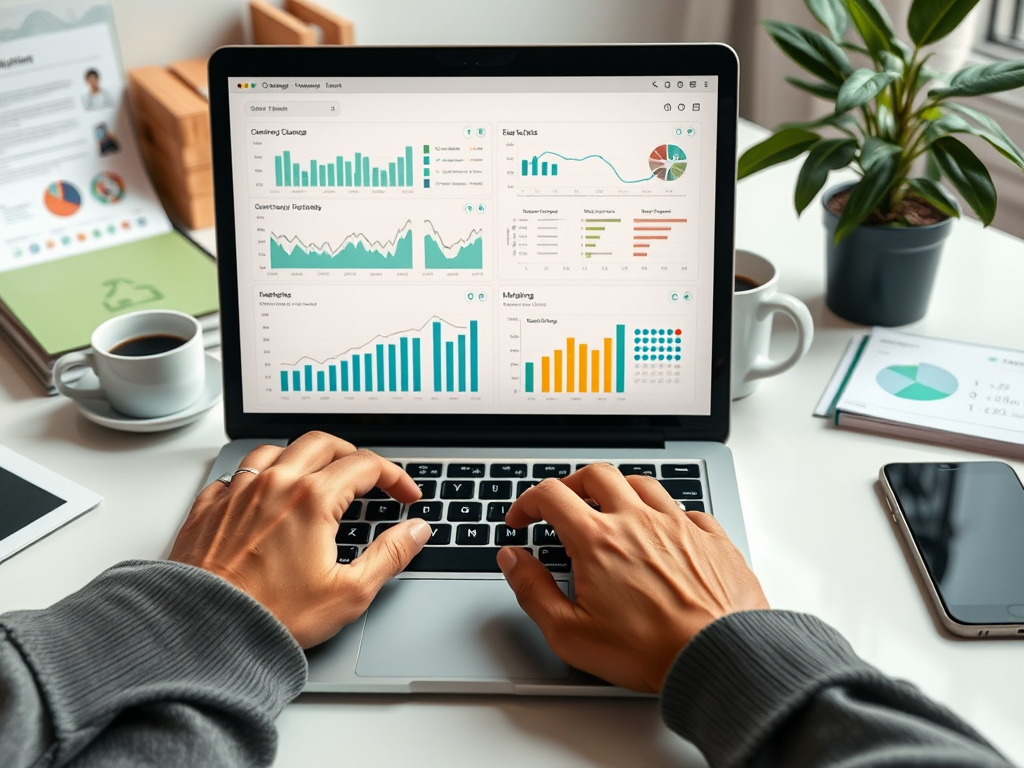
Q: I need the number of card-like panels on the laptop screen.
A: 5